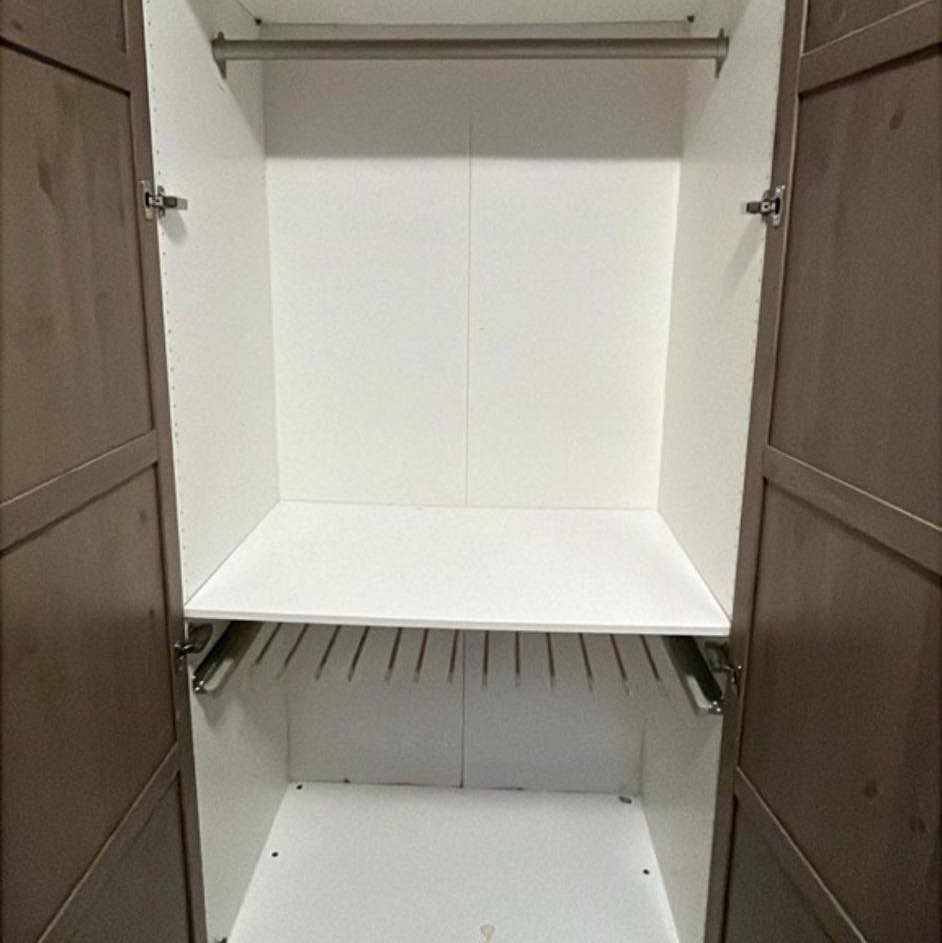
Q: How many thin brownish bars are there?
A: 13